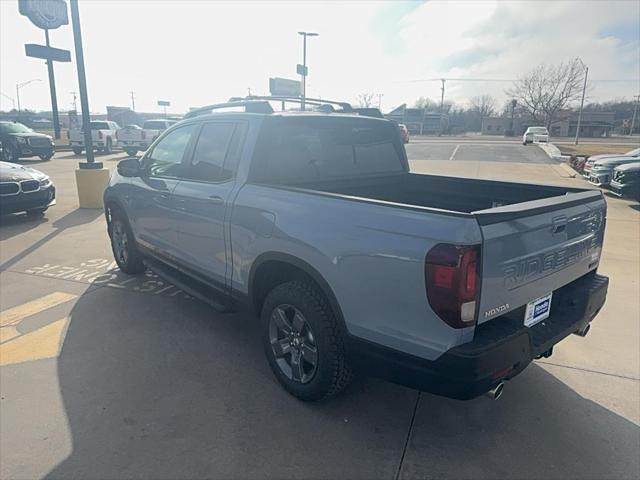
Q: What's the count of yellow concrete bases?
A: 1